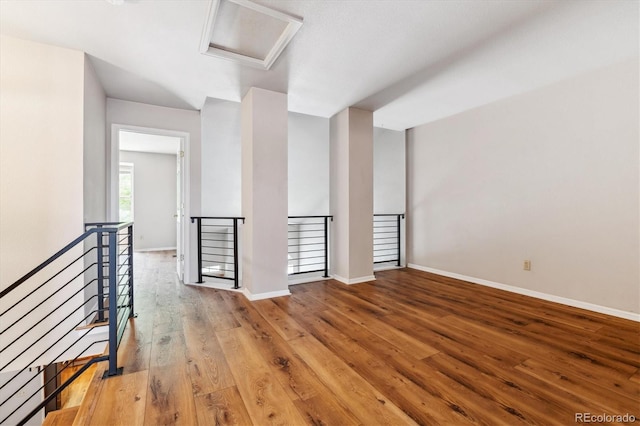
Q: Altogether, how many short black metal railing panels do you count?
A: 3